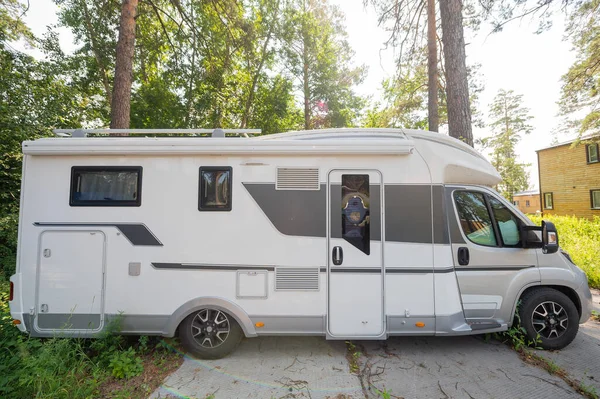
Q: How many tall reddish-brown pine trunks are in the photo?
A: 3